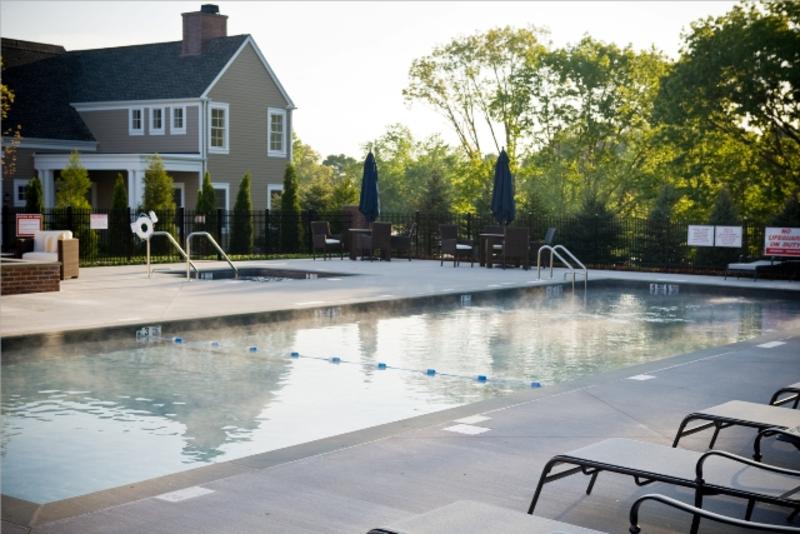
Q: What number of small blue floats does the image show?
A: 9